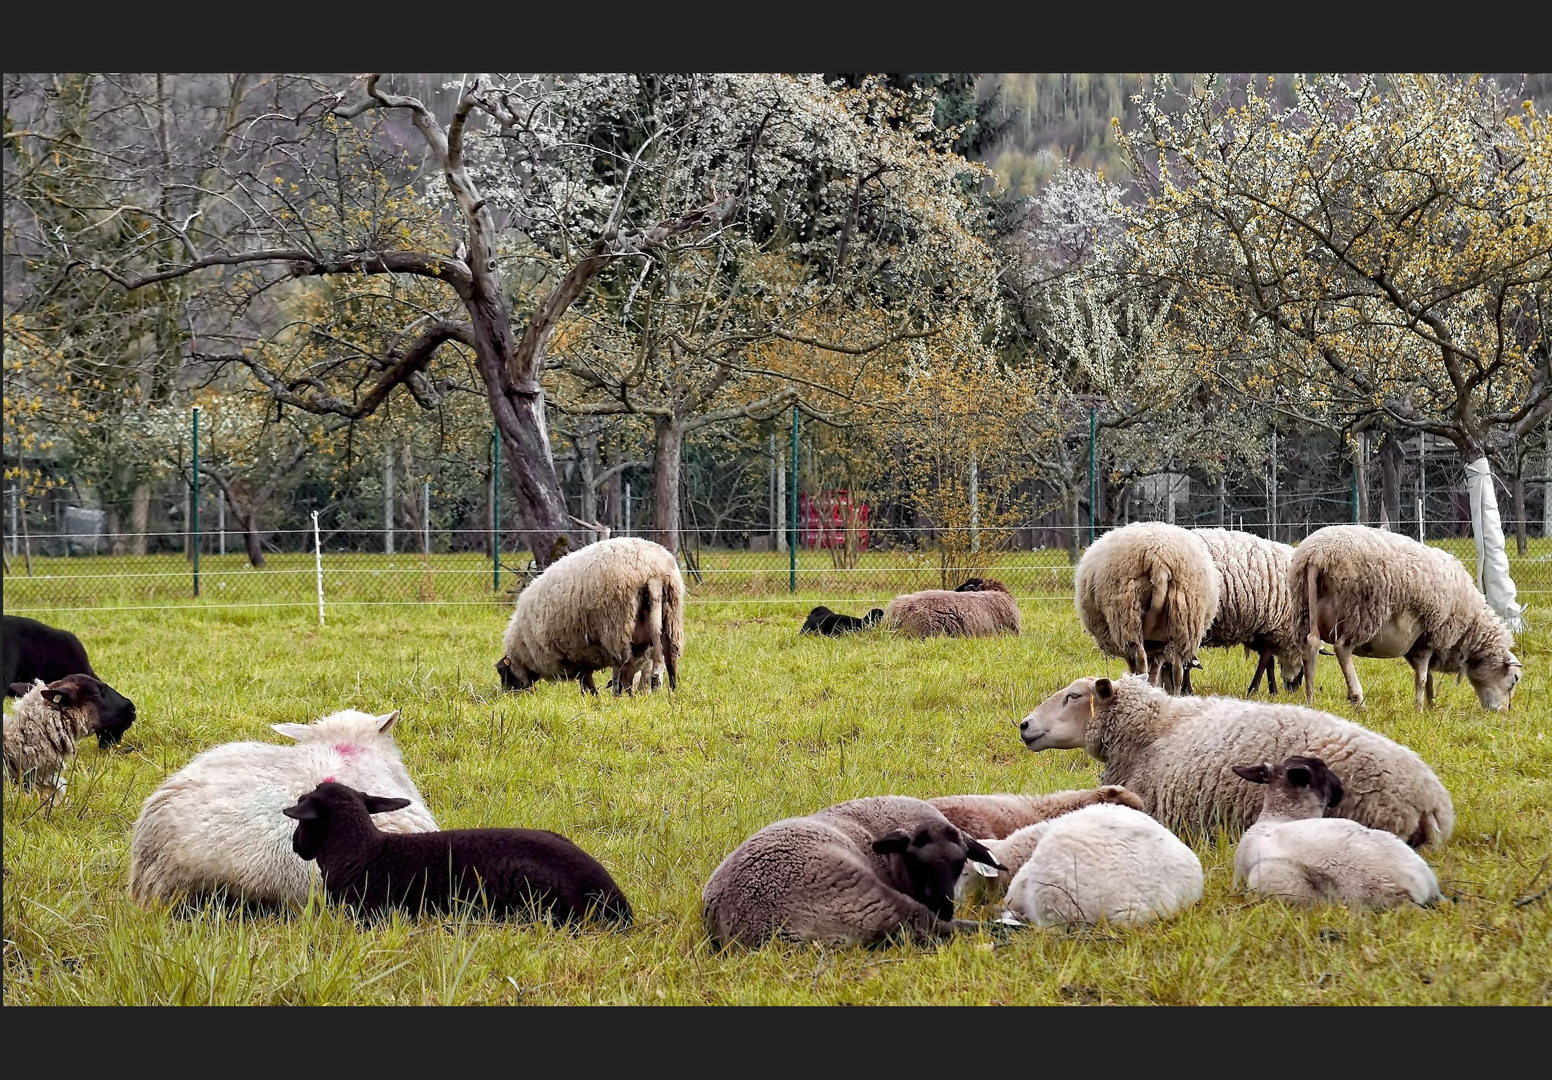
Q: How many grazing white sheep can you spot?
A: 4